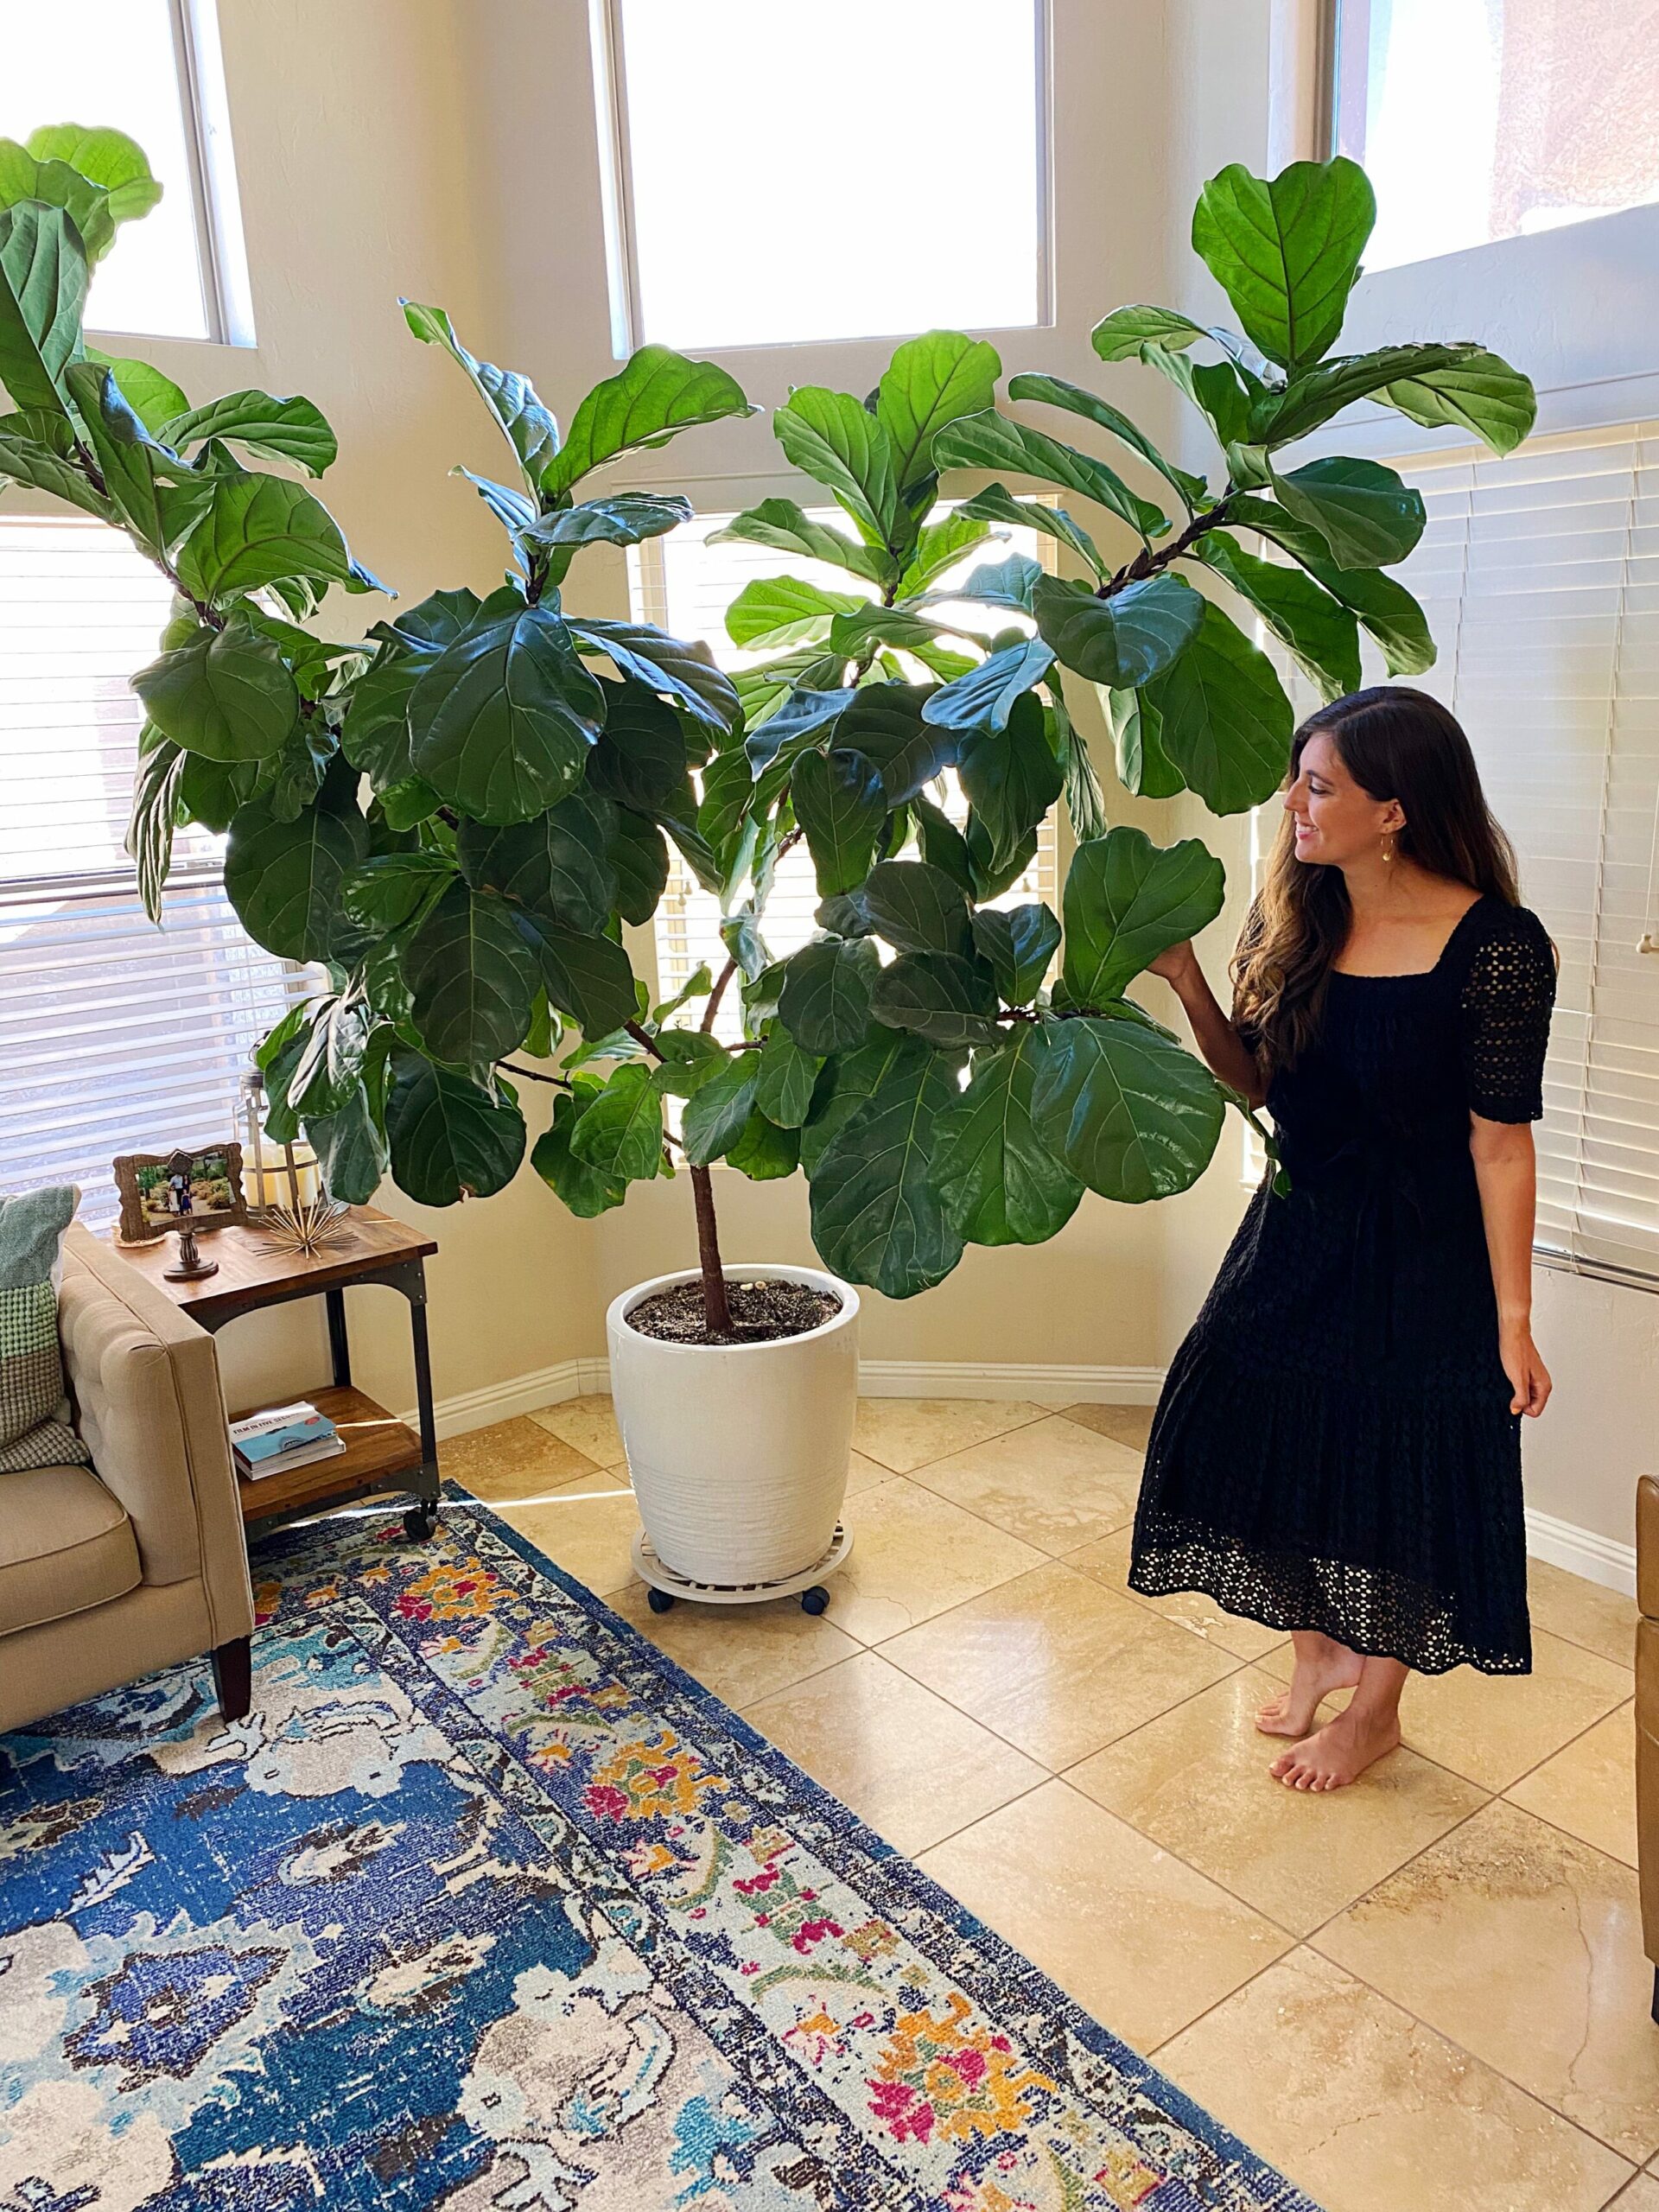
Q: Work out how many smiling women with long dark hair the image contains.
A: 1